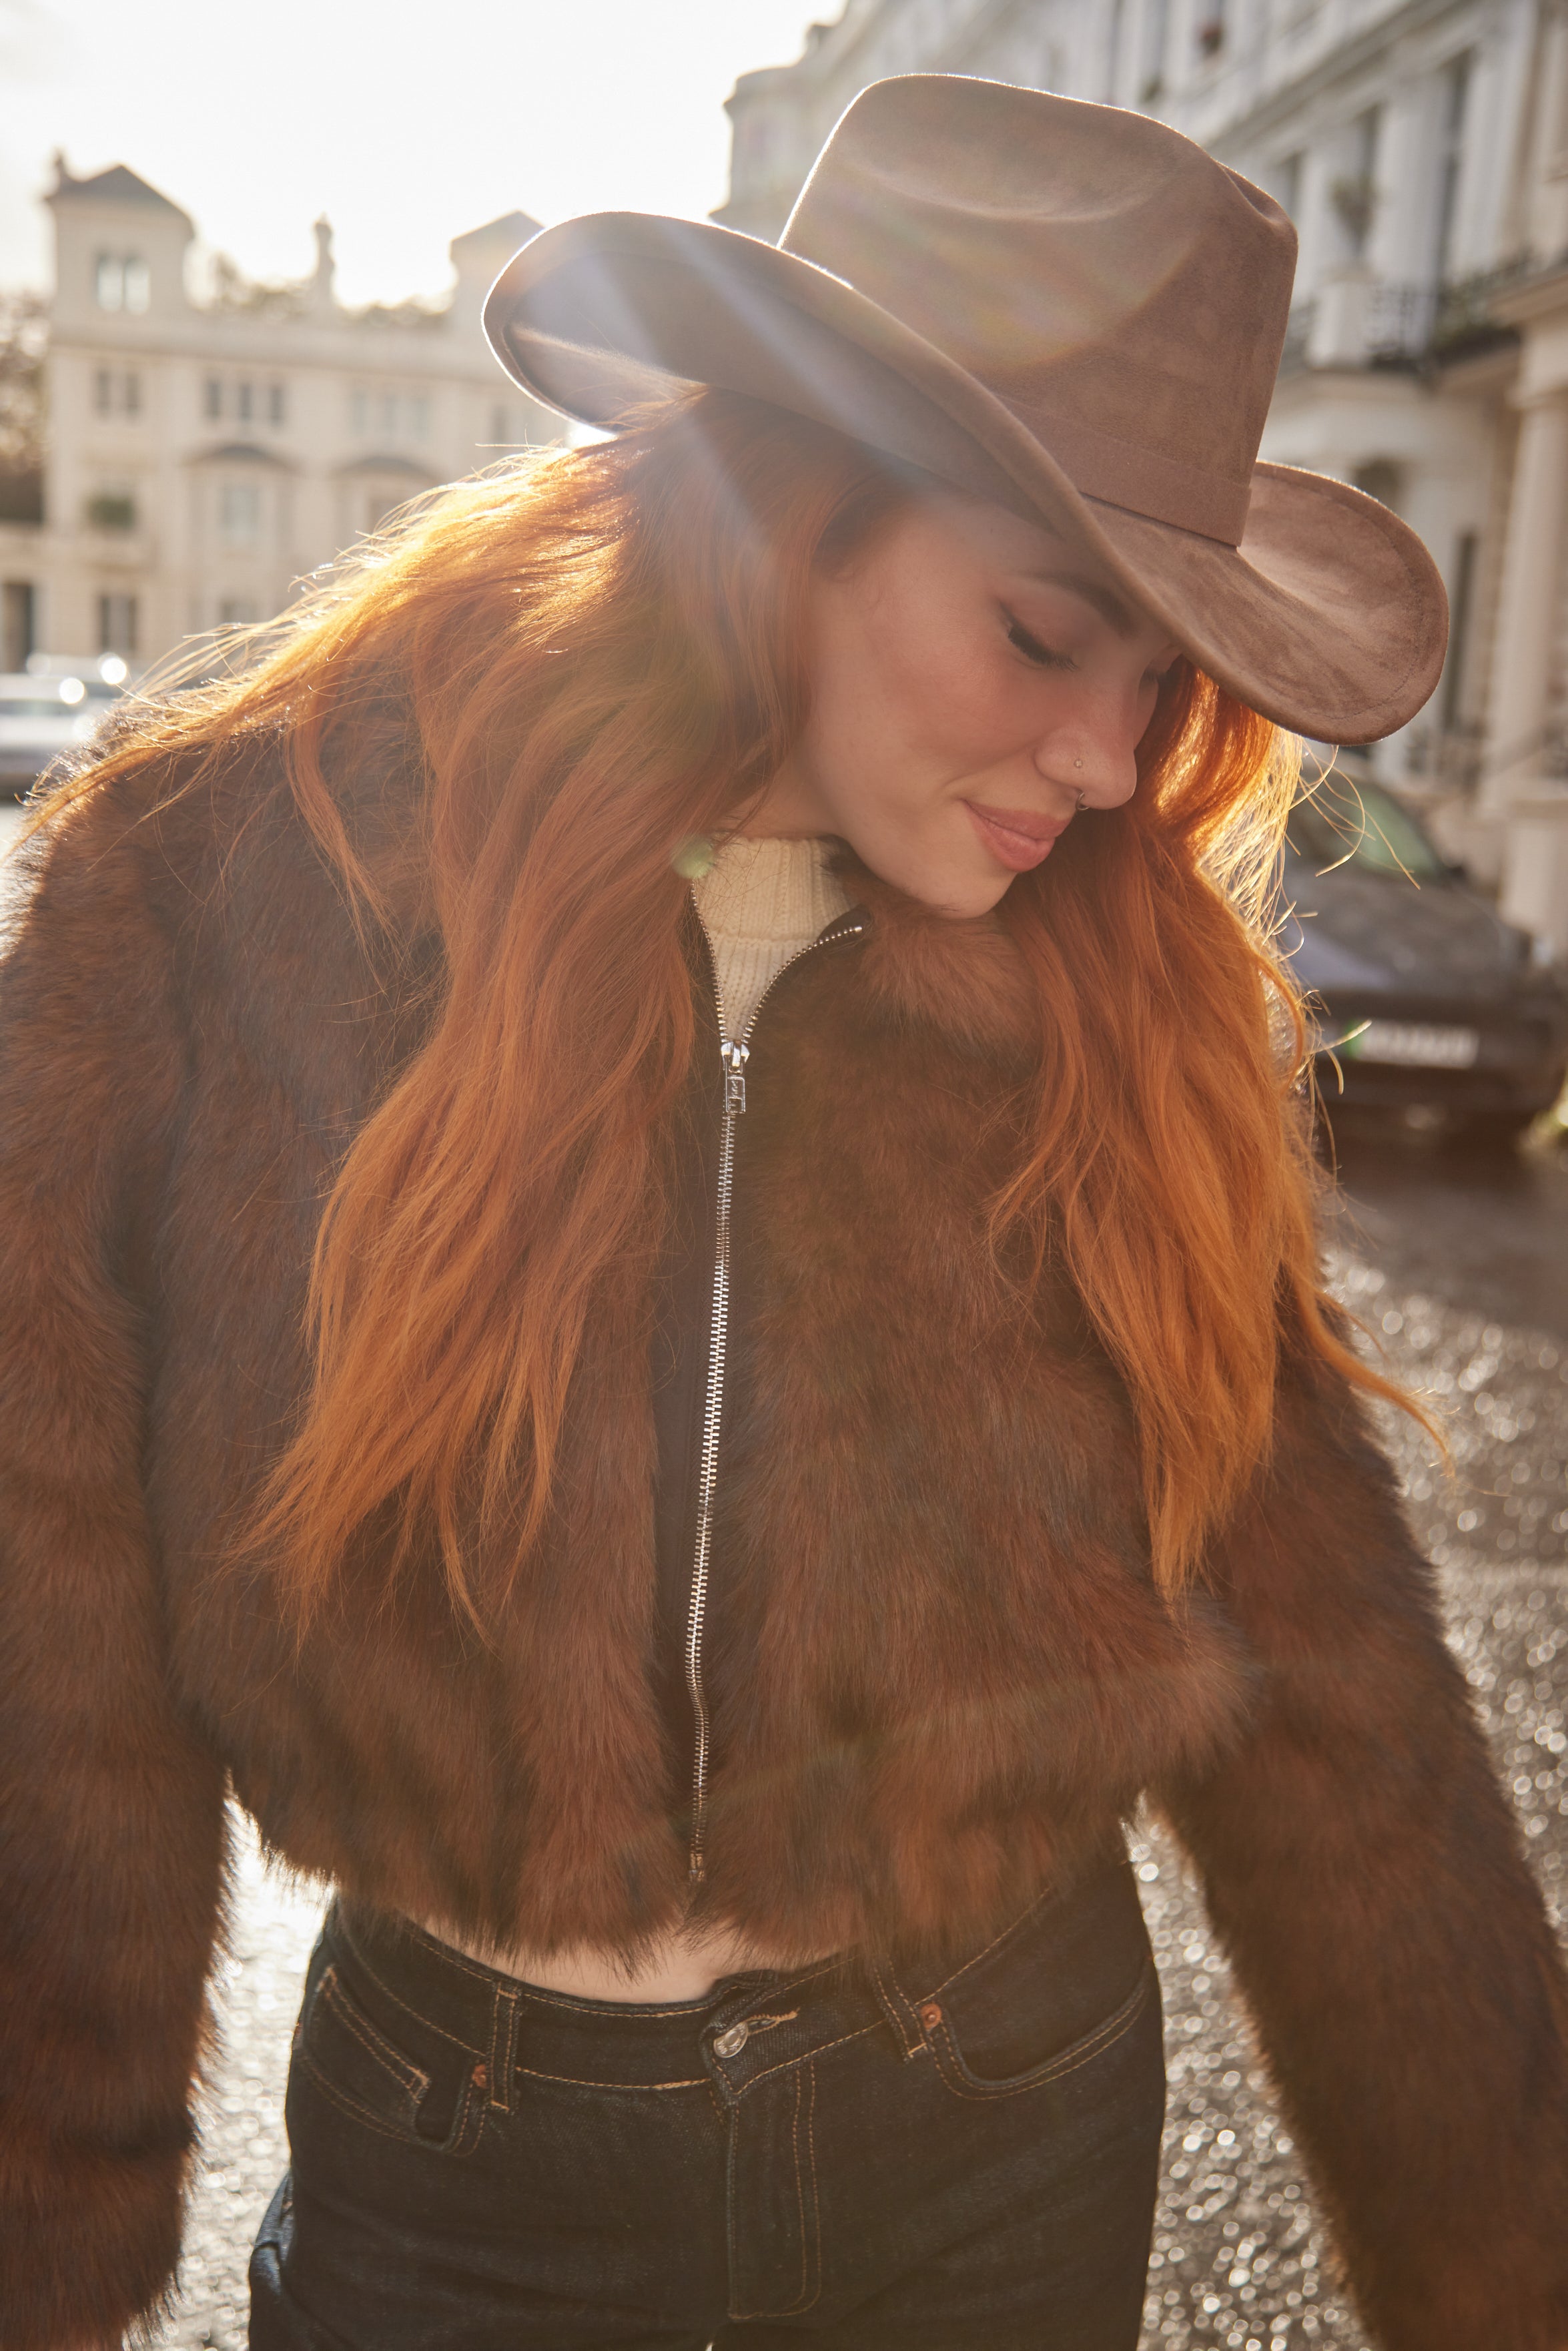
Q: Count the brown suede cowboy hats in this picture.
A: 1